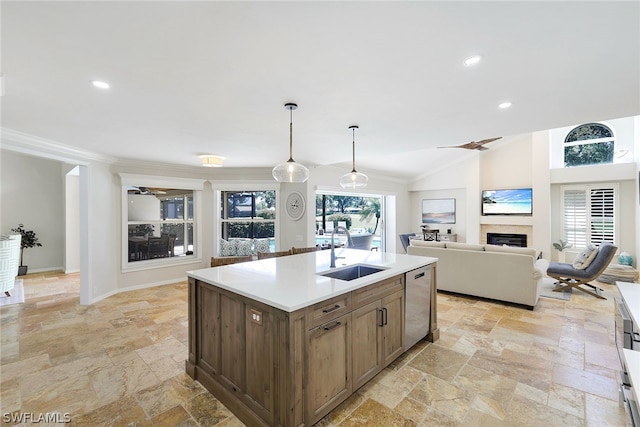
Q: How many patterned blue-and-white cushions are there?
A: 3